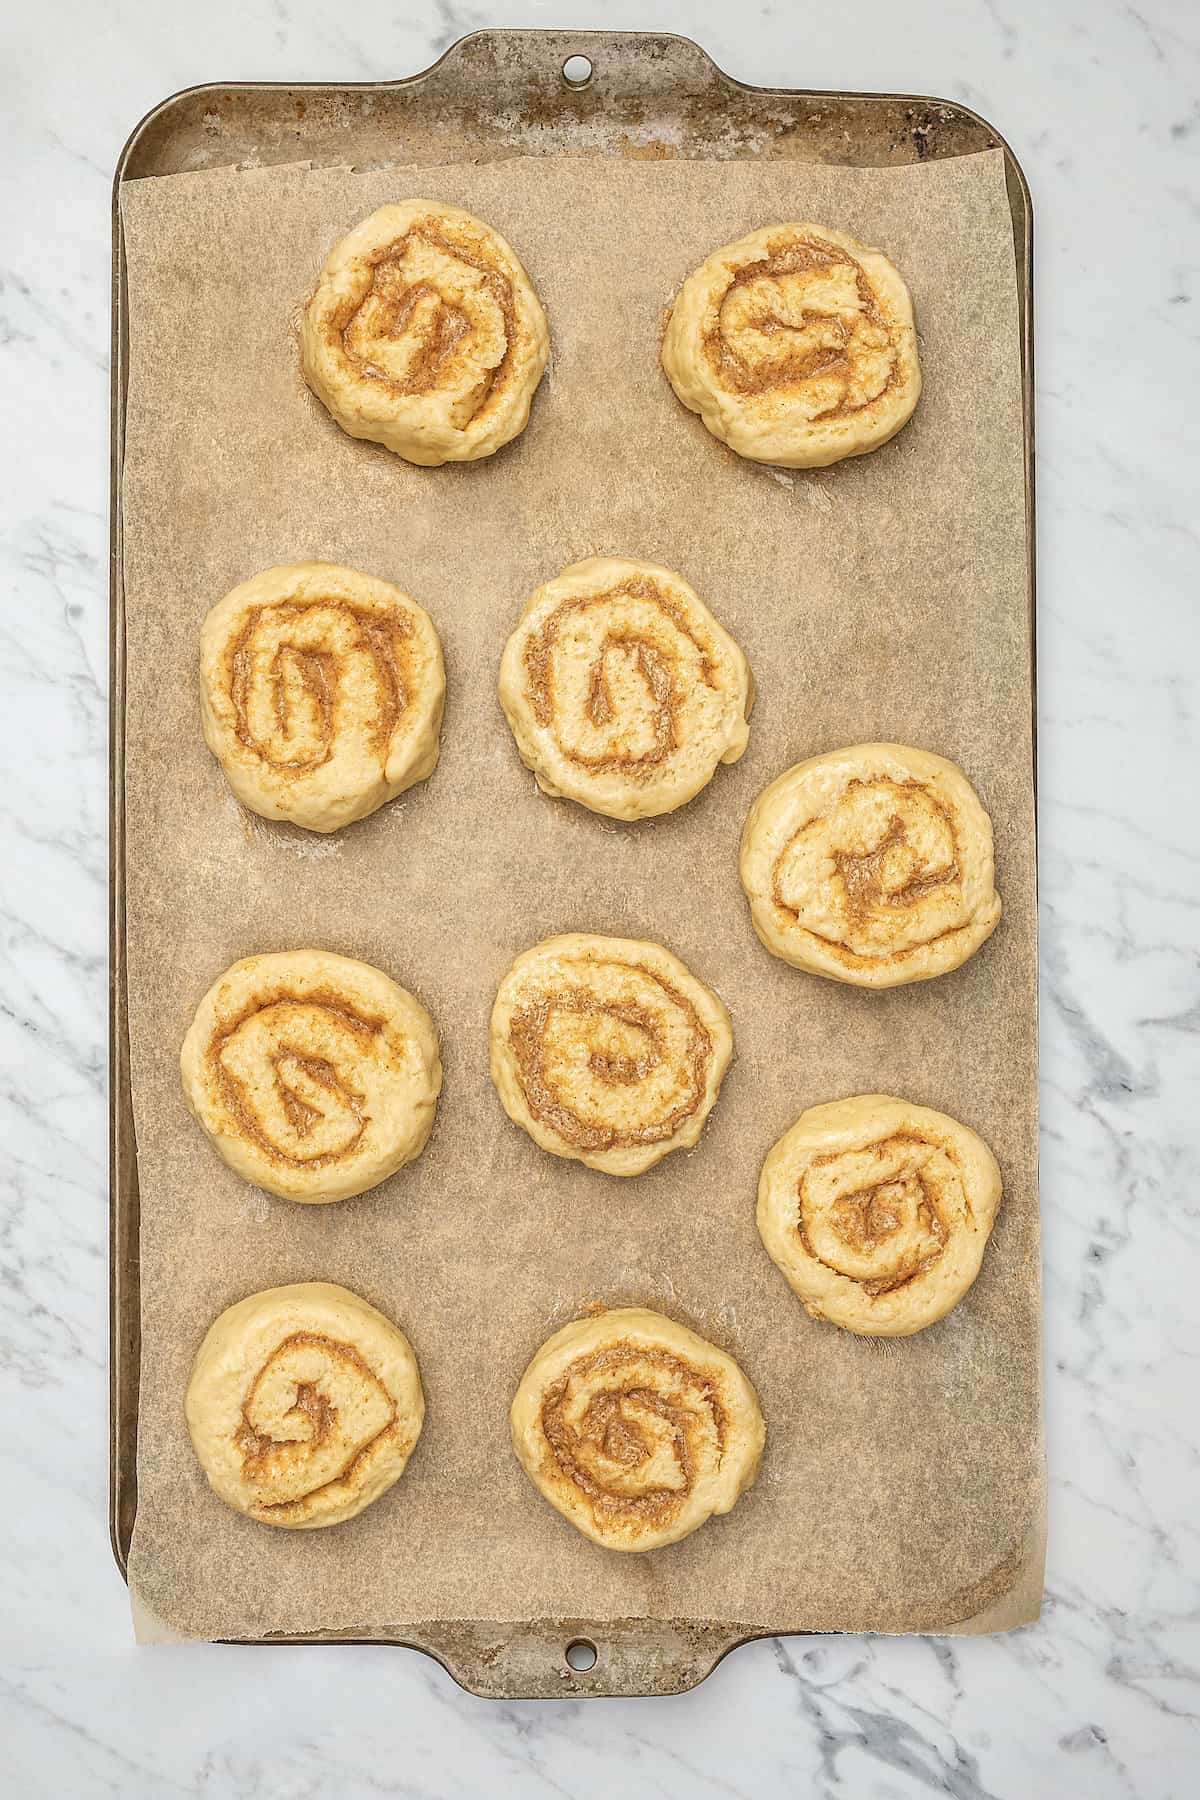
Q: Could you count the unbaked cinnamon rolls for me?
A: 10